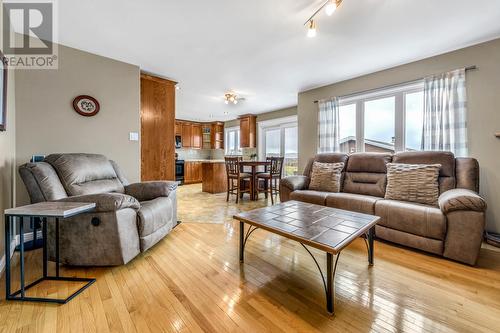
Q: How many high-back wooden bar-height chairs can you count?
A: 4